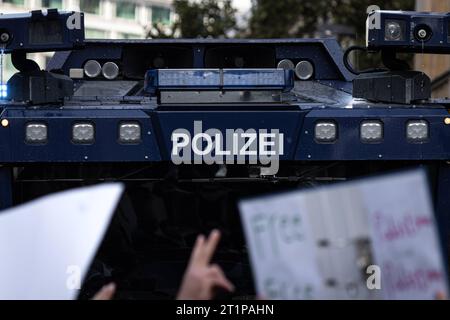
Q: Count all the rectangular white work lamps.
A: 6